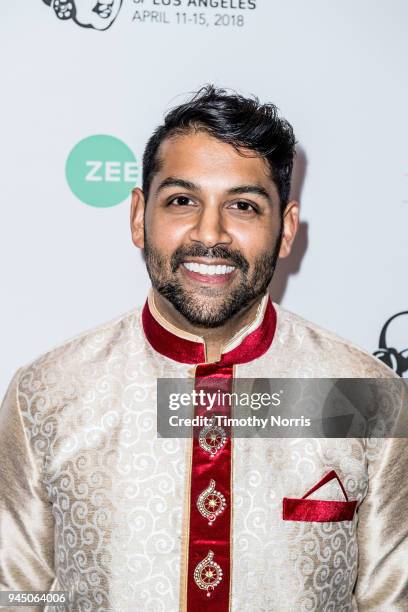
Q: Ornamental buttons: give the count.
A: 3